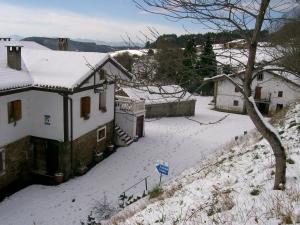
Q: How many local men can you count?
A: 0